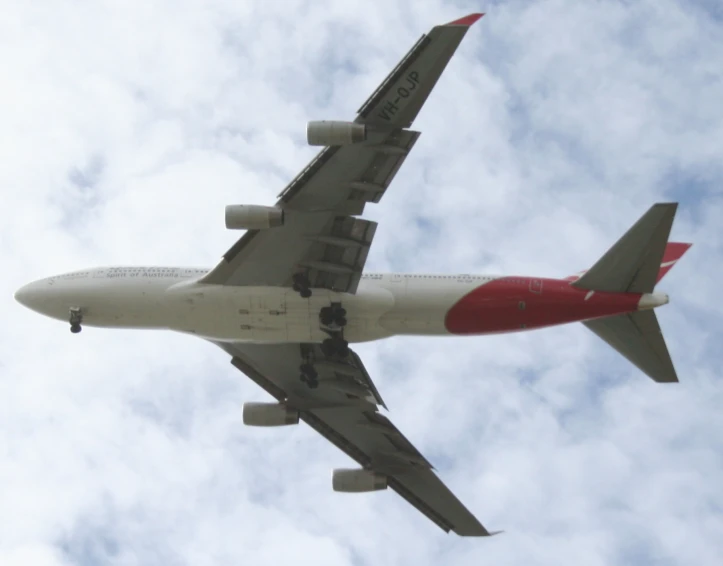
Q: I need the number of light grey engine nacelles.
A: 4